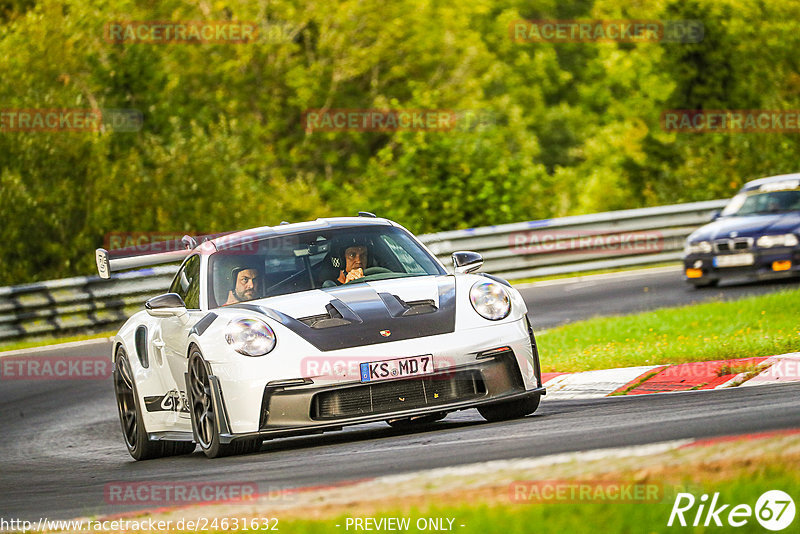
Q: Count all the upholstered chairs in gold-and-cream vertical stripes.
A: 0